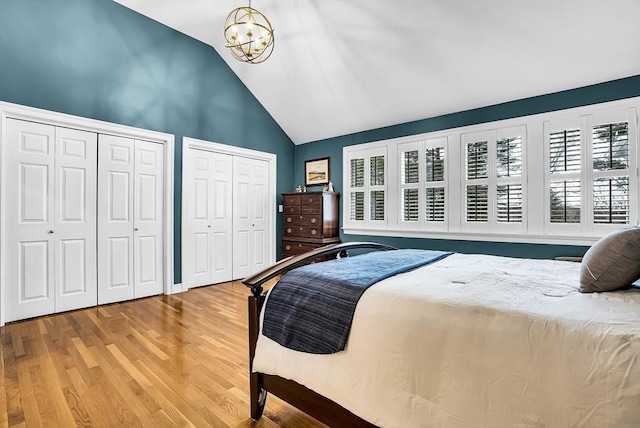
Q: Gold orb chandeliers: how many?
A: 1